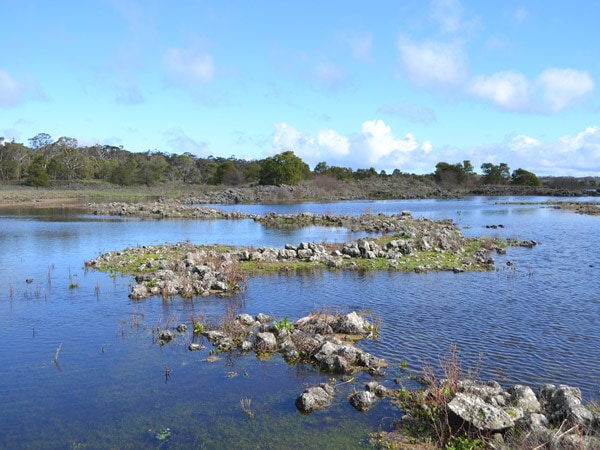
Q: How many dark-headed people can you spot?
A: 0